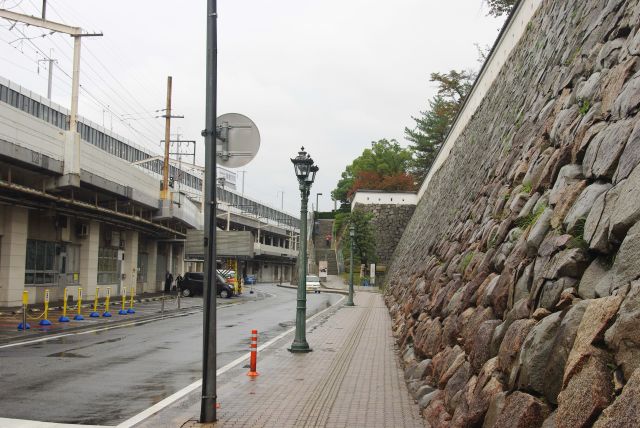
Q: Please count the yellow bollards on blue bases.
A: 8